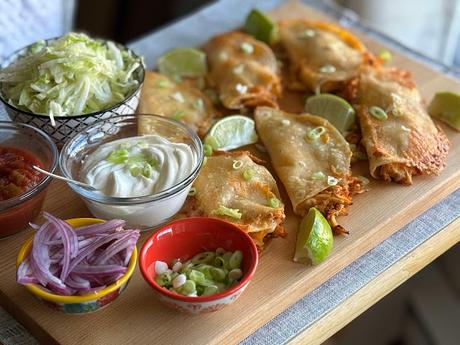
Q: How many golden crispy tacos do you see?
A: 6